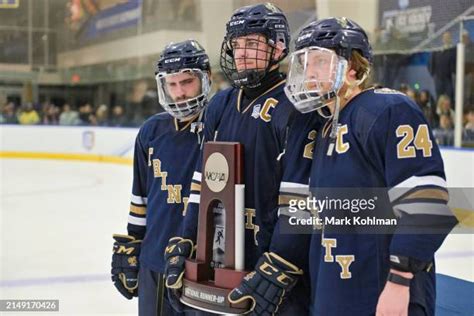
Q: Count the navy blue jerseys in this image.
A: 3